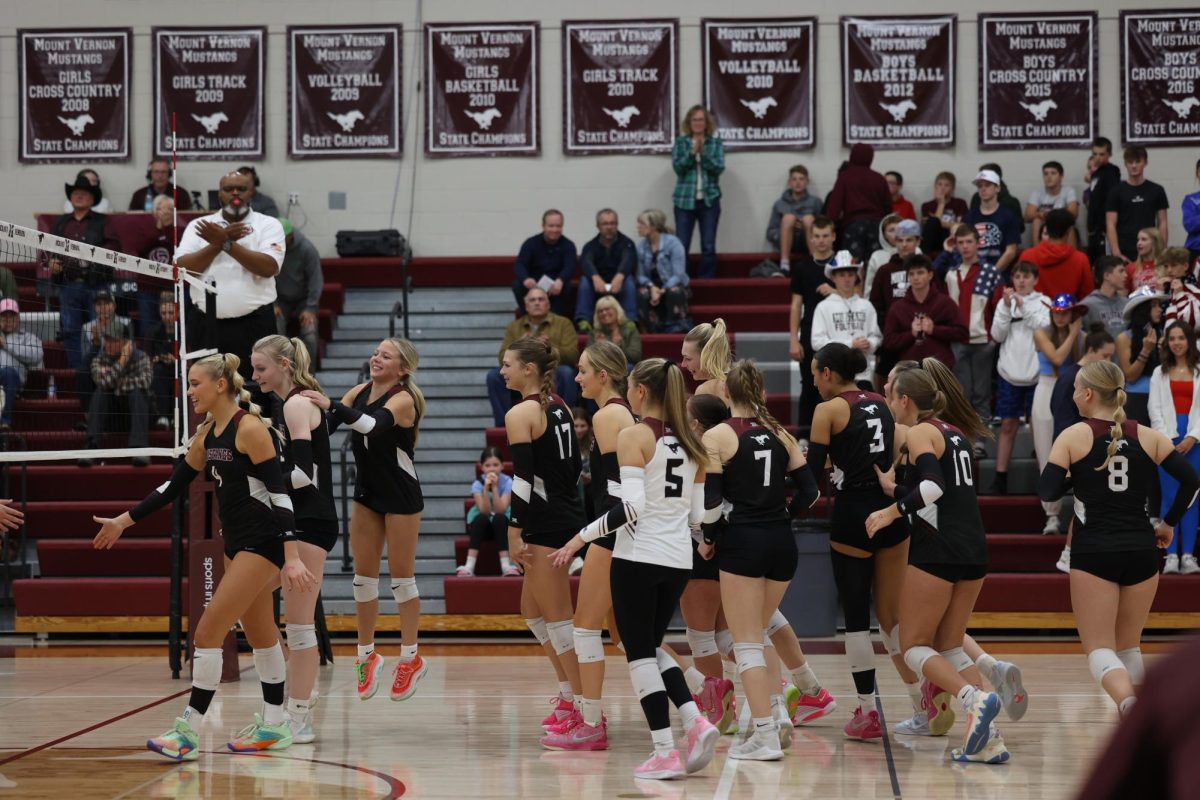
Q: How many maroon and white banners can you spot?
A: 9